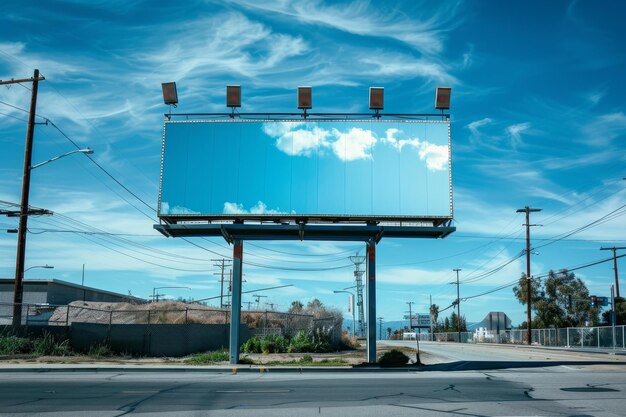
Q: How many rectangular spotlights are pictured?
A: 5